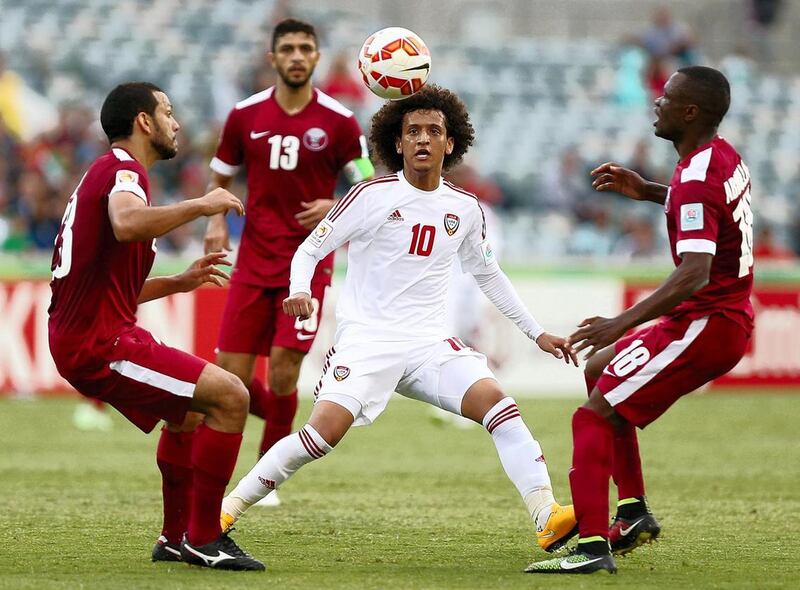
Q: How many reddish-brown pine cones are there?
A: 0